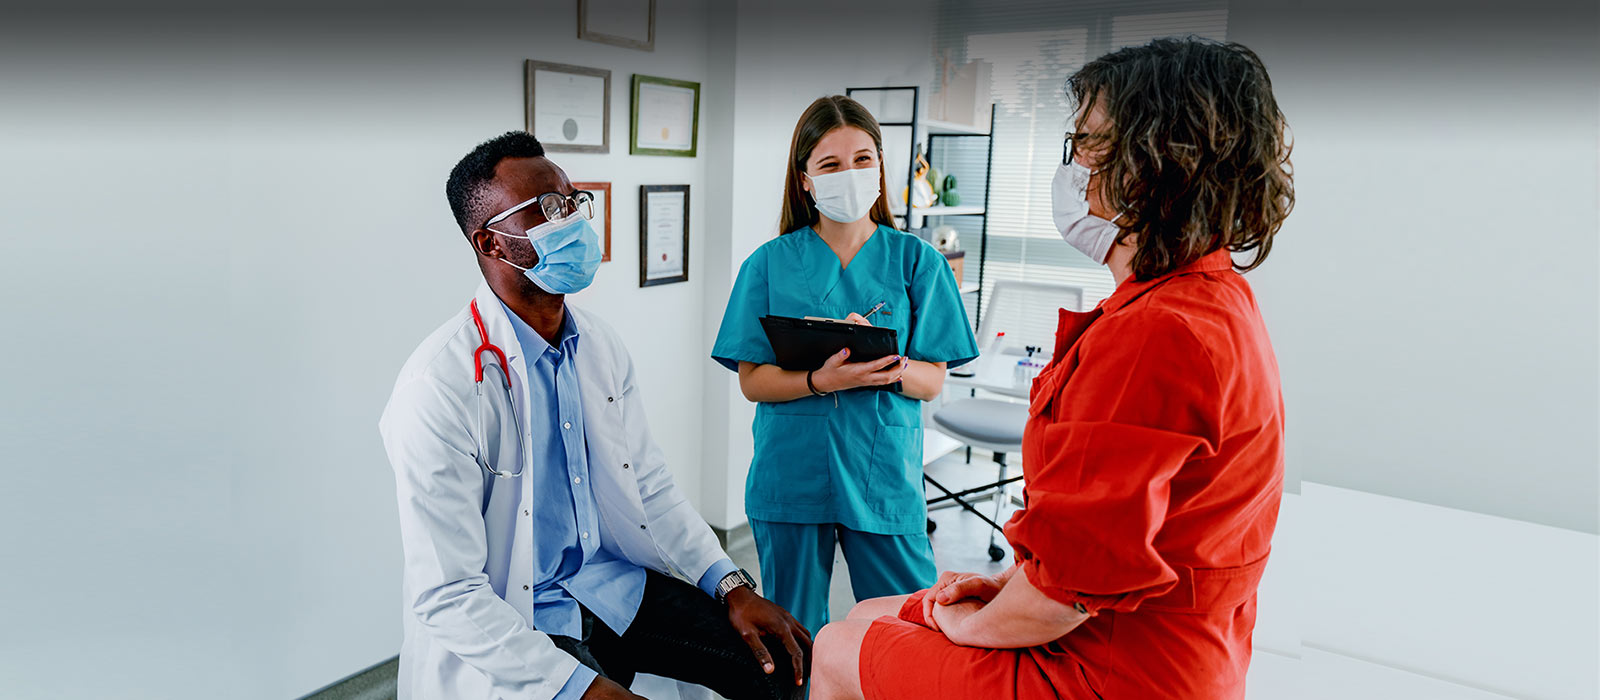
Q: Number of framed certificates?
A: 5